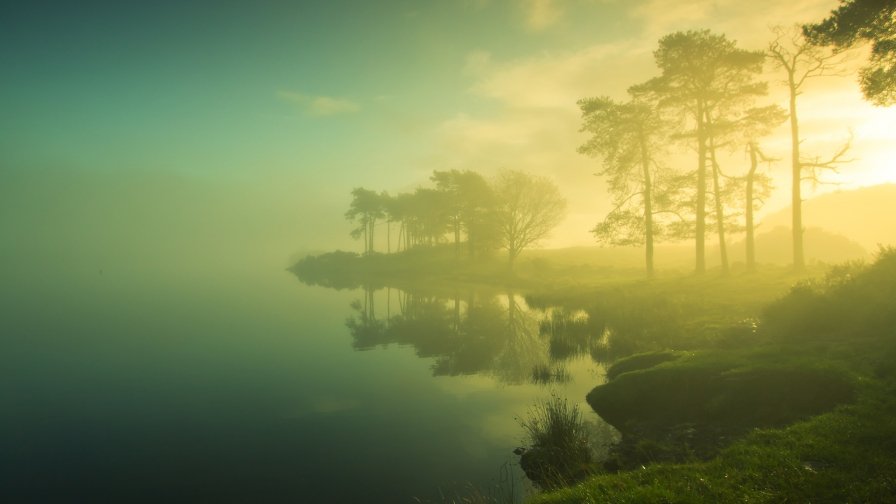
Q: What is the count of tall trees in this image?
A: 5